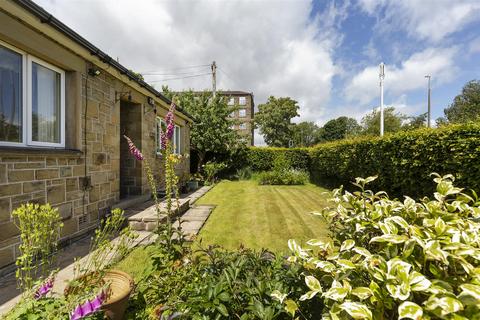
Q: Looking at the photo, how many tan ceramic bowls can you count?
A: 1